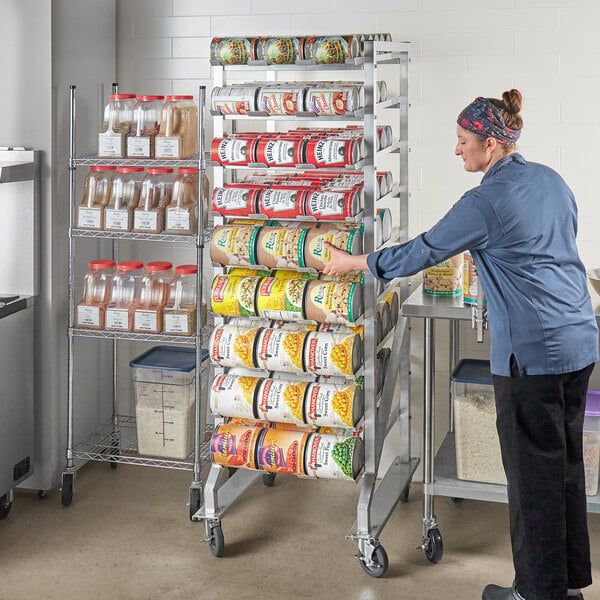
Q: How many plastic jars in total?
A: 11